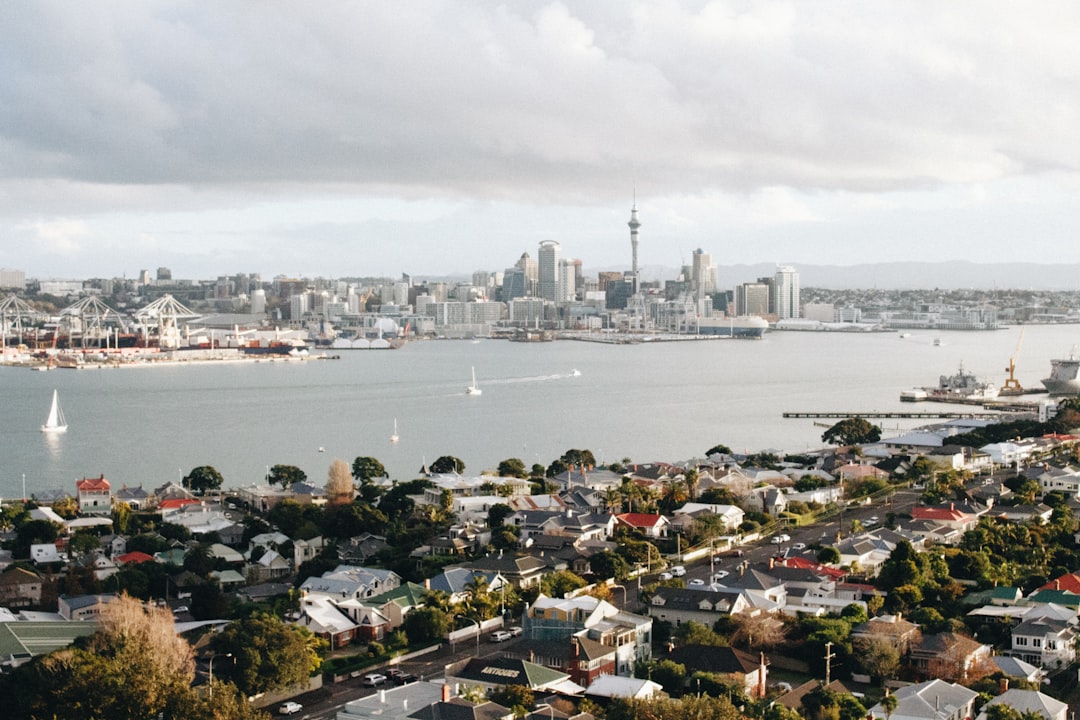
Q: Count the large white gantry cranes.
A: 3